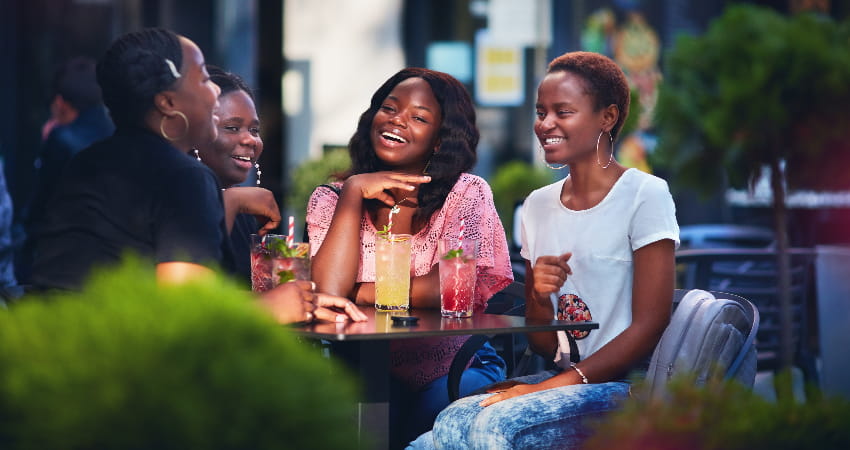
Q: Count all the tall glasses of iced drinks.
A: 4